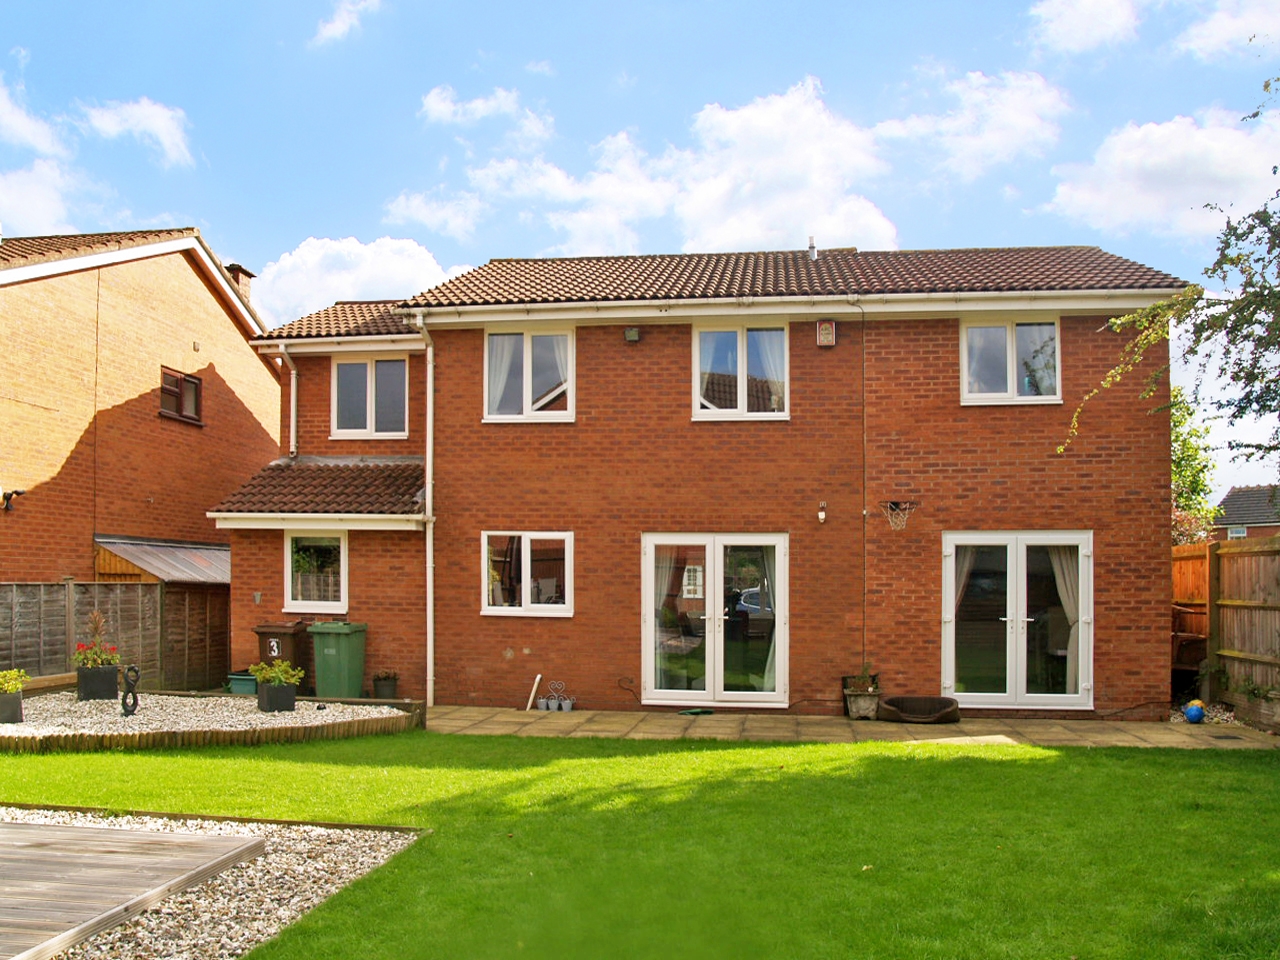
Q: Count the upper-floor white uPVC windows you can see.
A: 4